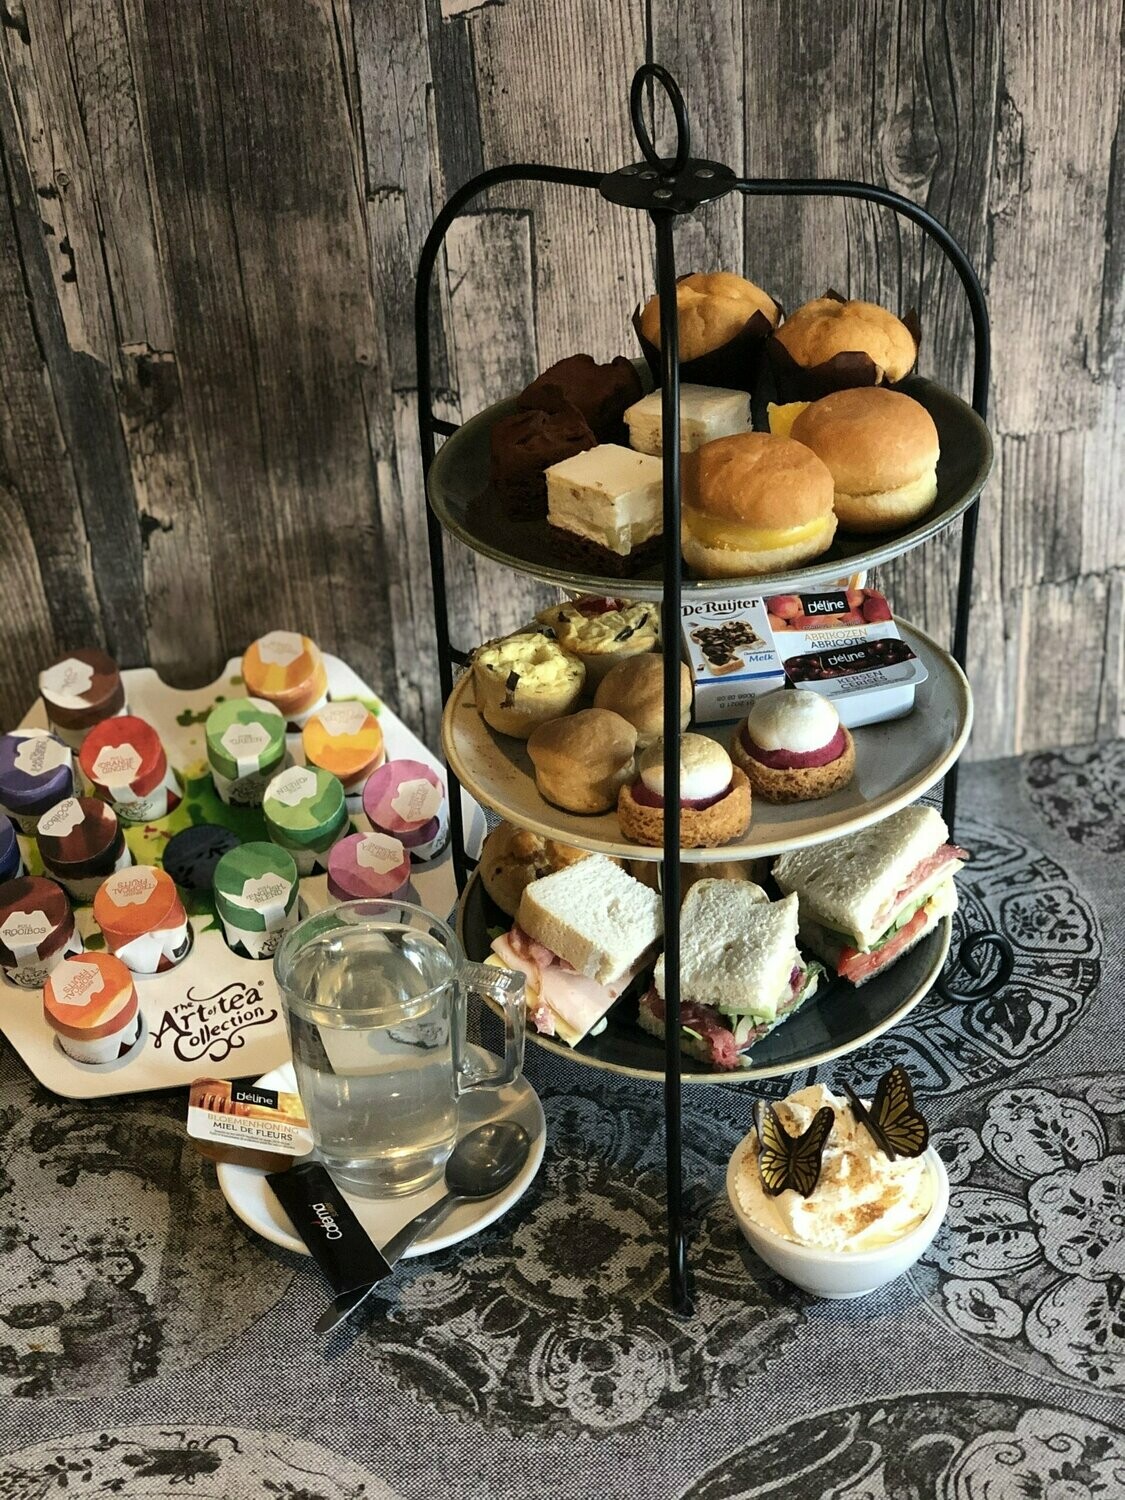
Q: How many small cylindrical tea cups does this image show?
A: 15